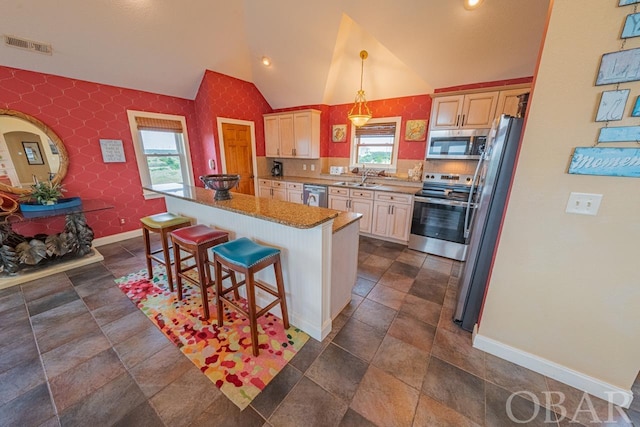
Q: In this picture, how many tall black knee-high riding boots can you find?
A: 0